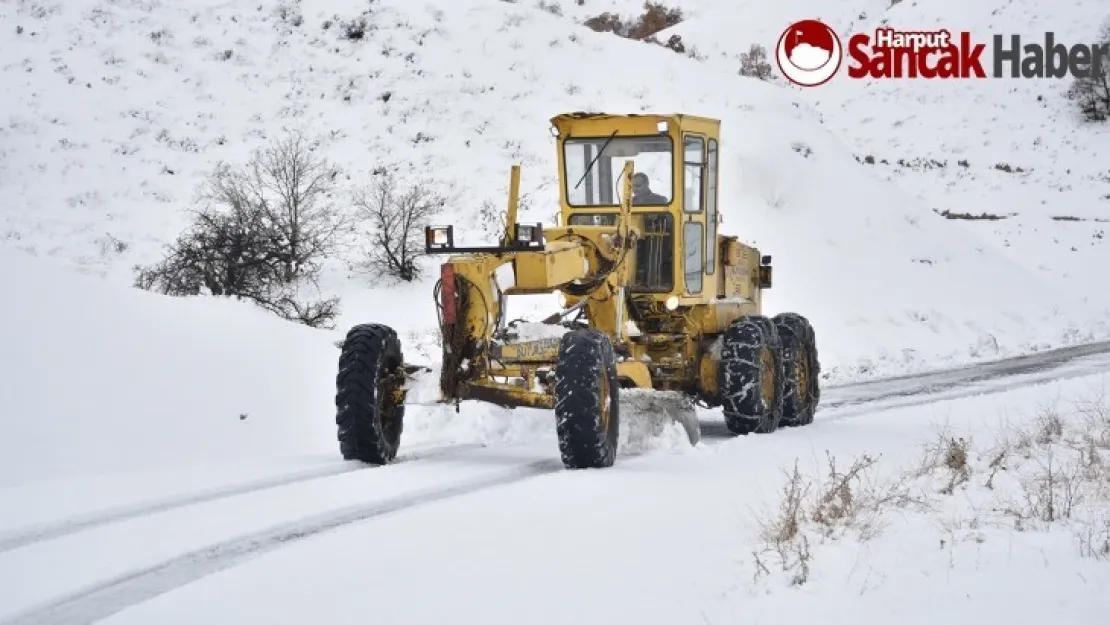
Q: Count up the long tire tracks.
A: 2